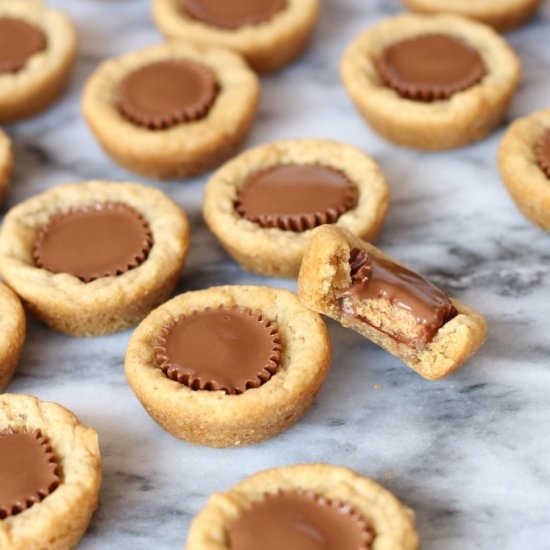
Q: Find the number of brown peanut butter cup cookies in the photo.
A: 14